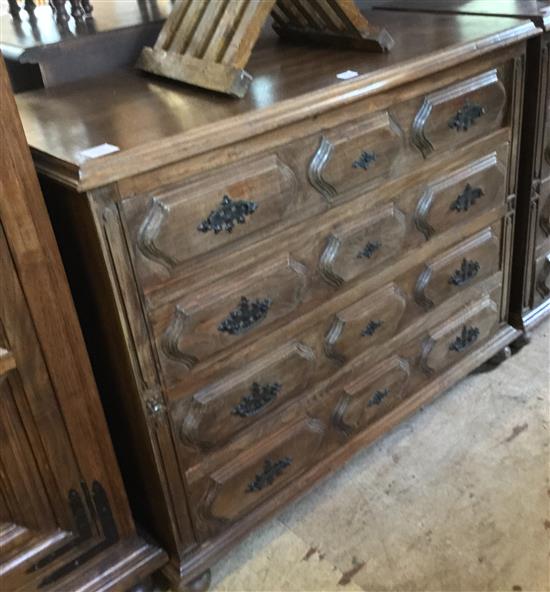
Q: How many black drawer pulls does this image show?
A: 12